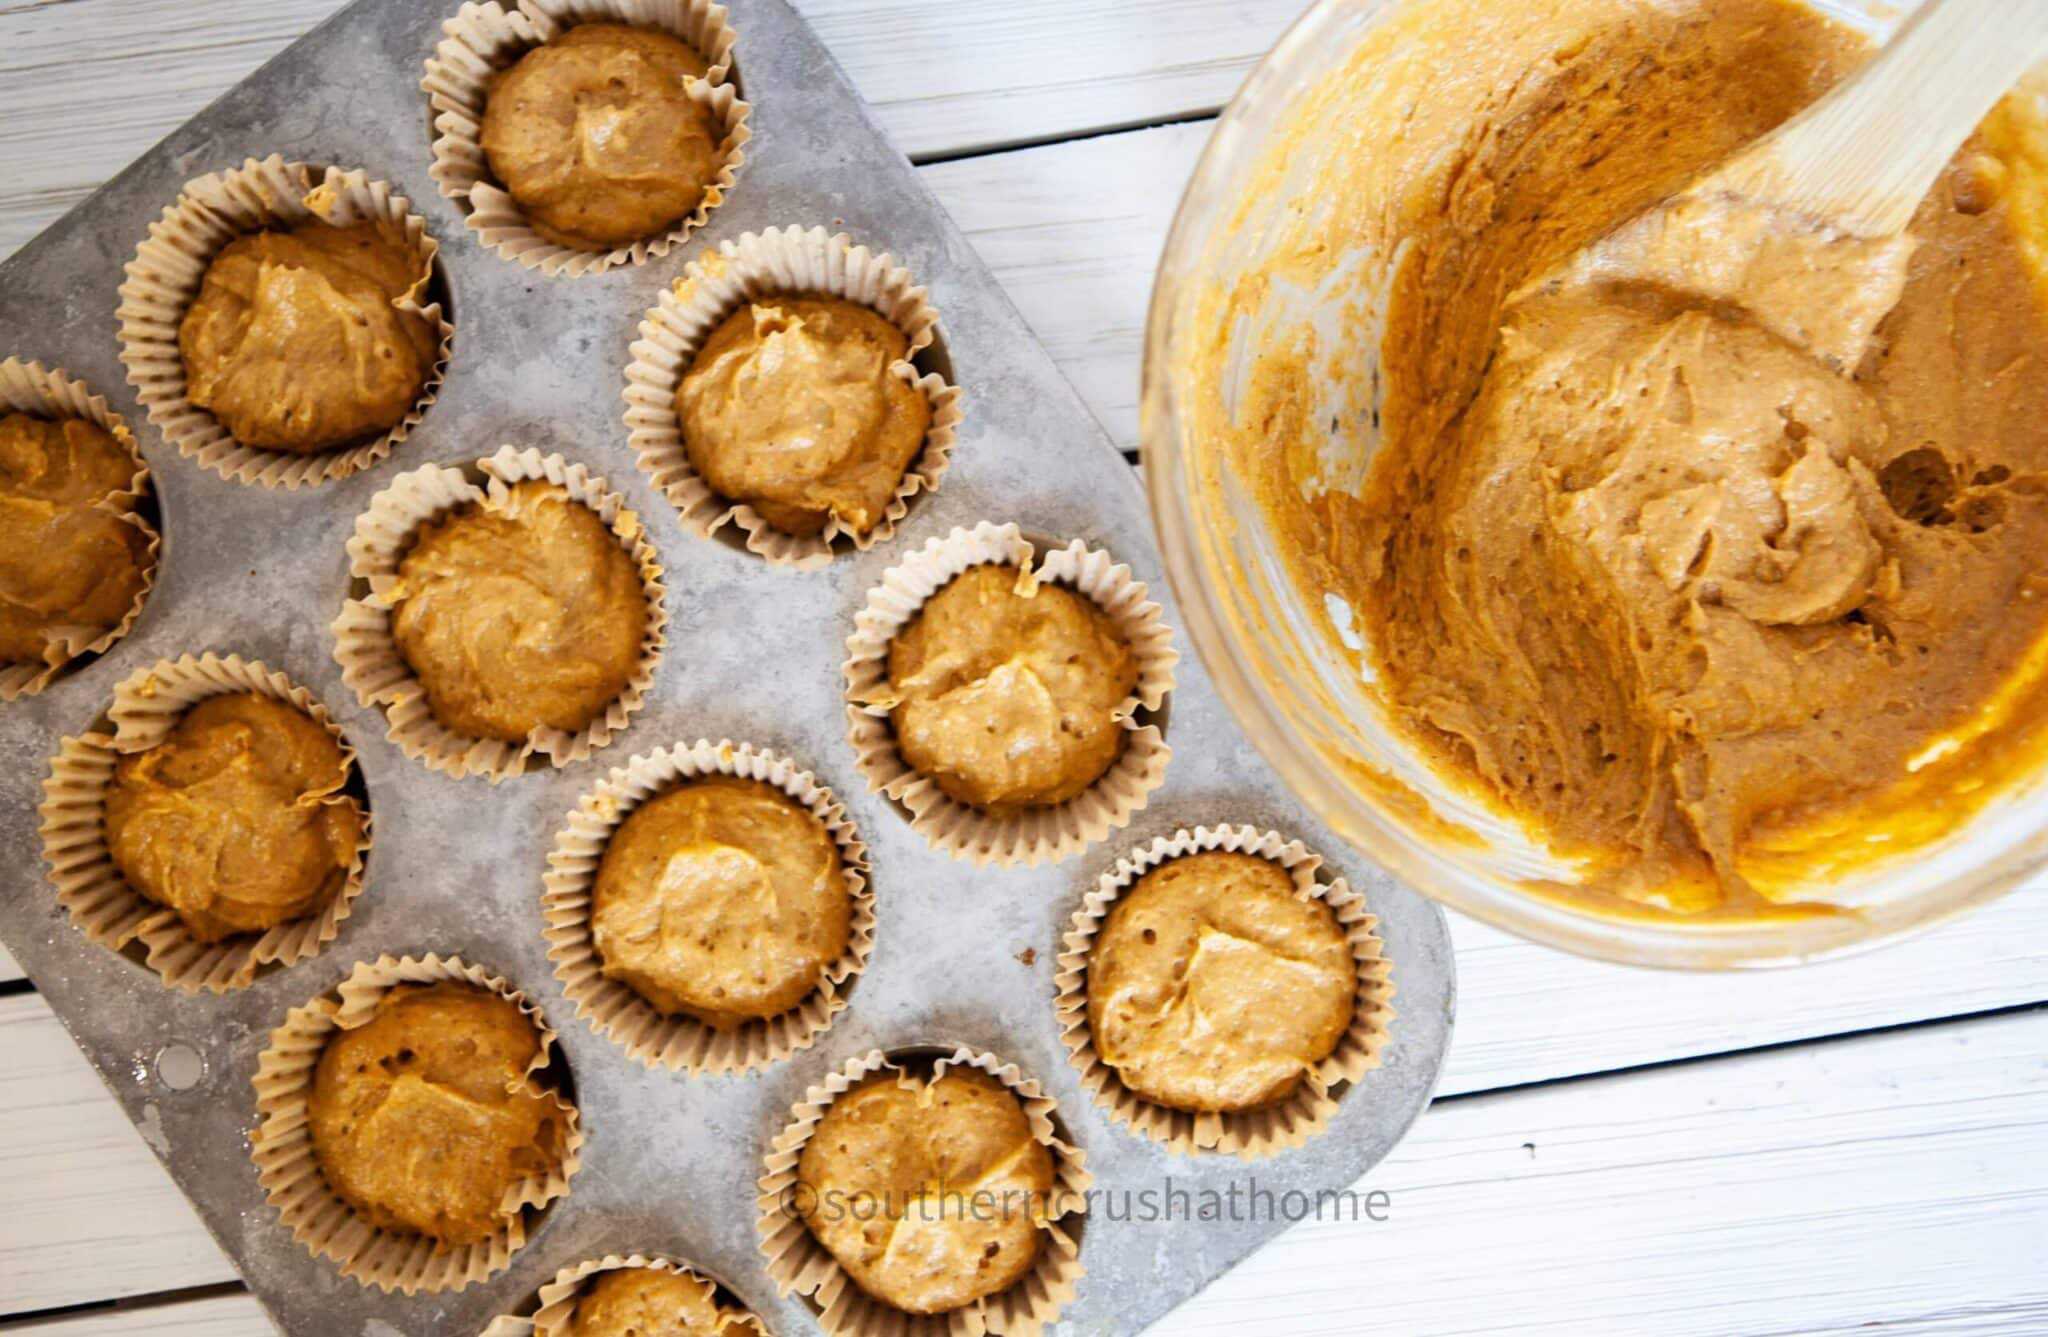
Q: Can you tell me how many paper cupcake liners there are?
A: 12